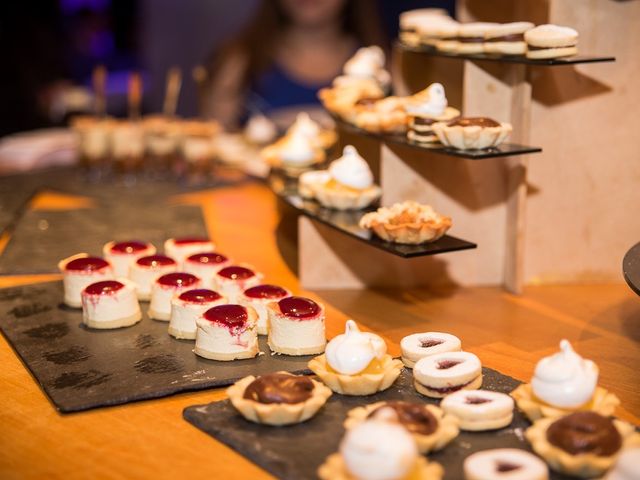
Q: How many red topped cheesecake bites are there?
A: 12